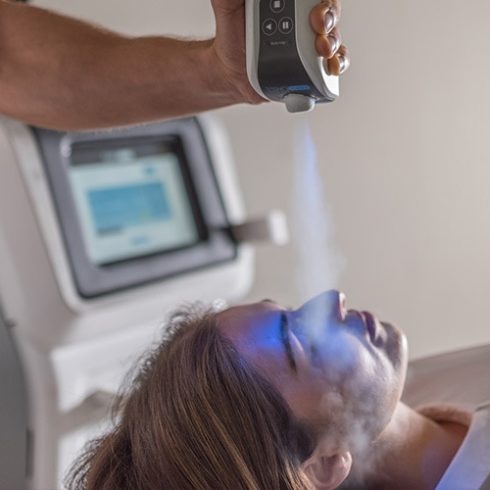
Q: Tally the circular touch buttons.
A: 3